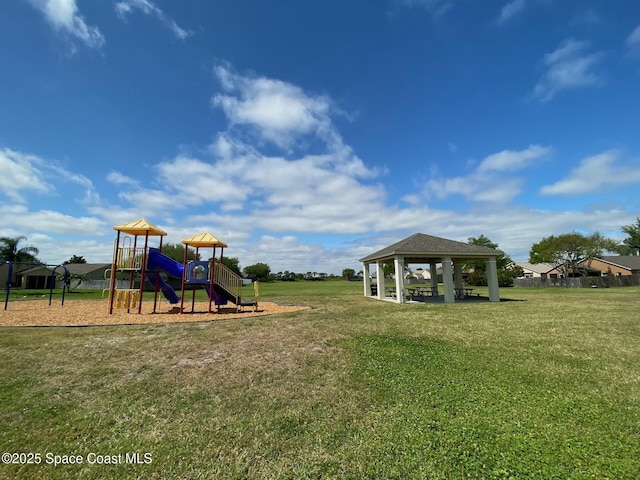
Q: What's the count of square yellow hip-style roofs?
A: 2